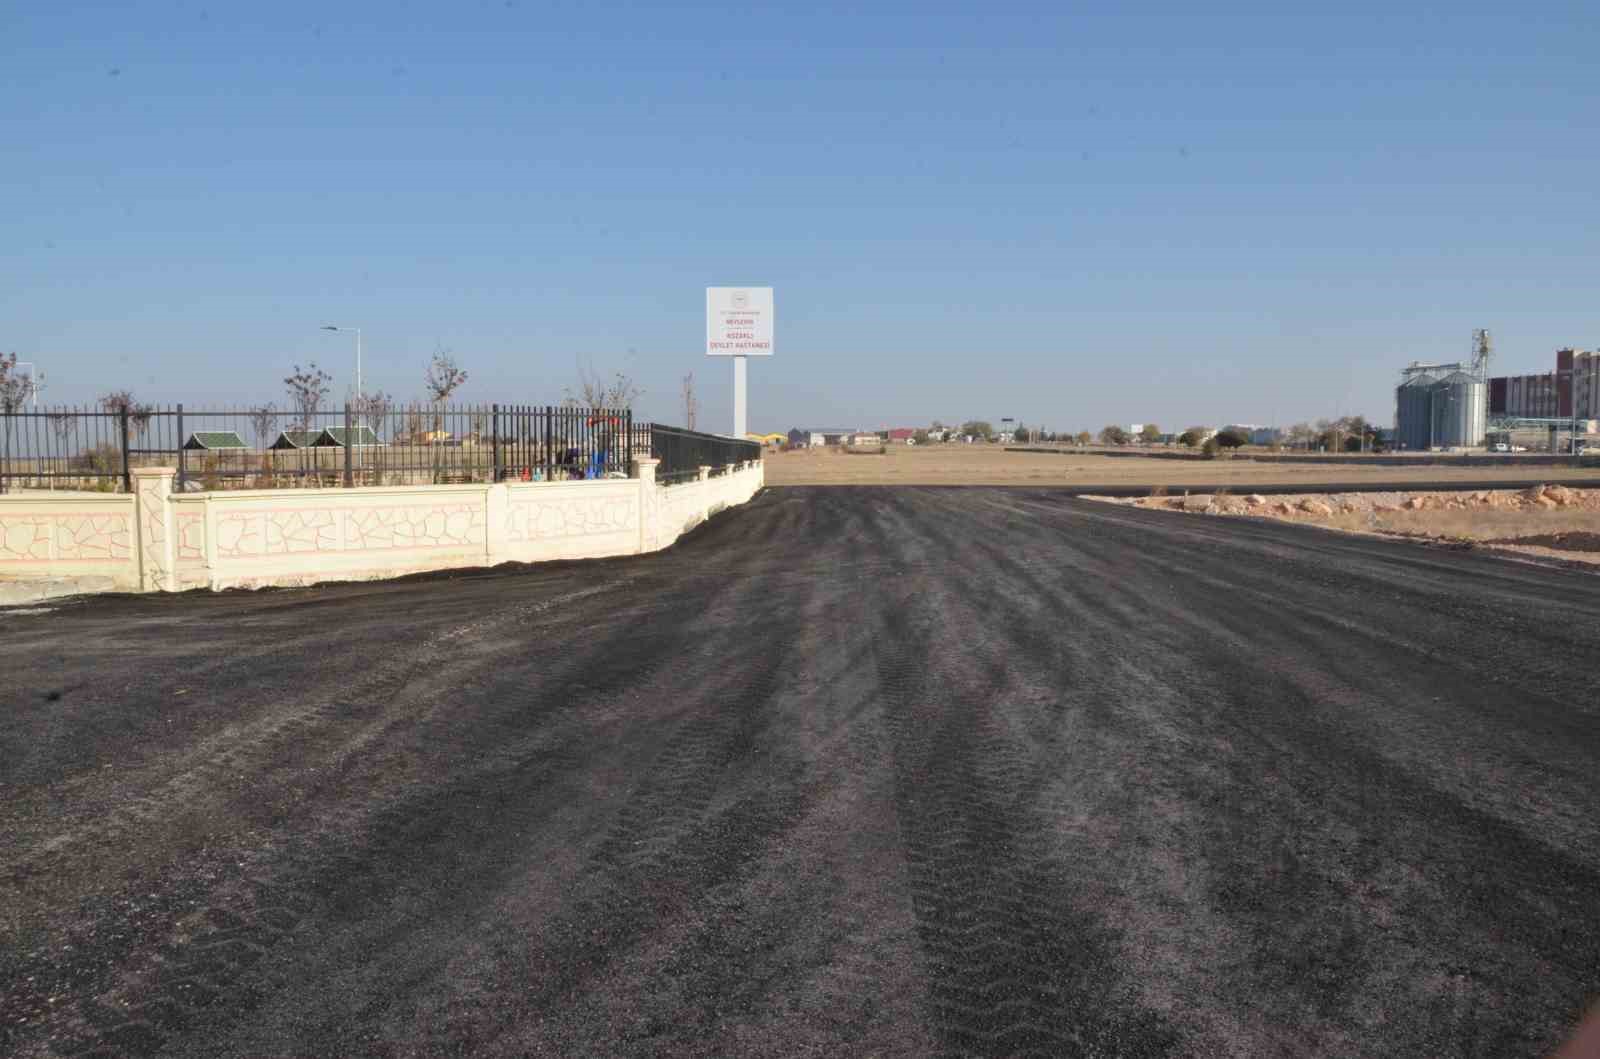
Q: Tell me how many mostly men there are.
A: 0